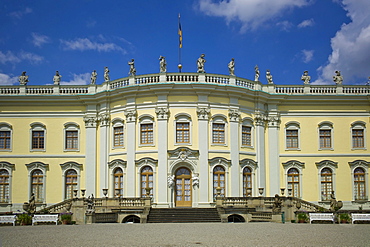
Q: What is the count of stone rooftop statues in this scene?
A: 12